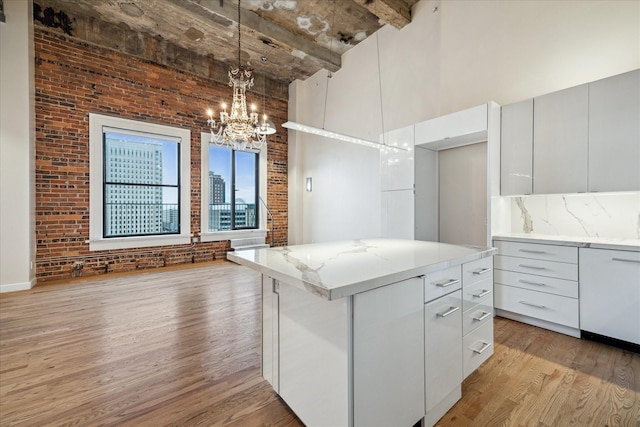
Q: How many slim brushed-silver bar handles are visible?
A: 11